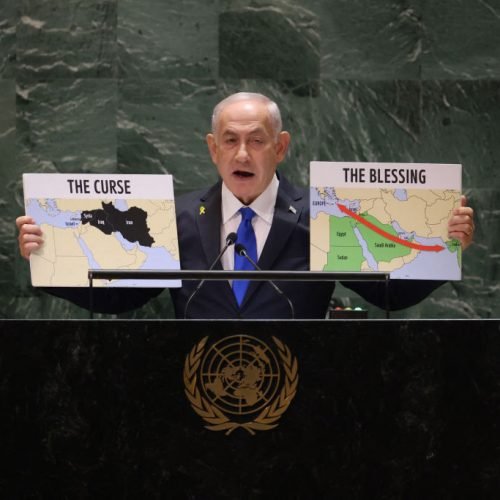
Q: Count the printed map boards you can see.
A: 2